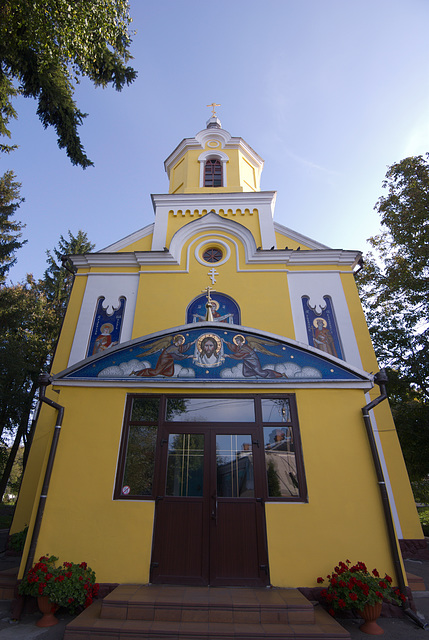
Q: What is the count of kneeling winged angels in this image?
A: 2